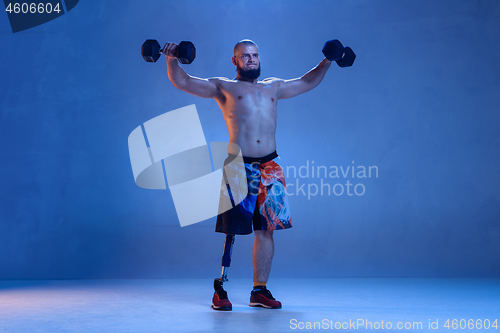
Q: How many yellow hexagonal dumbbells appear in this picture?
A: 0